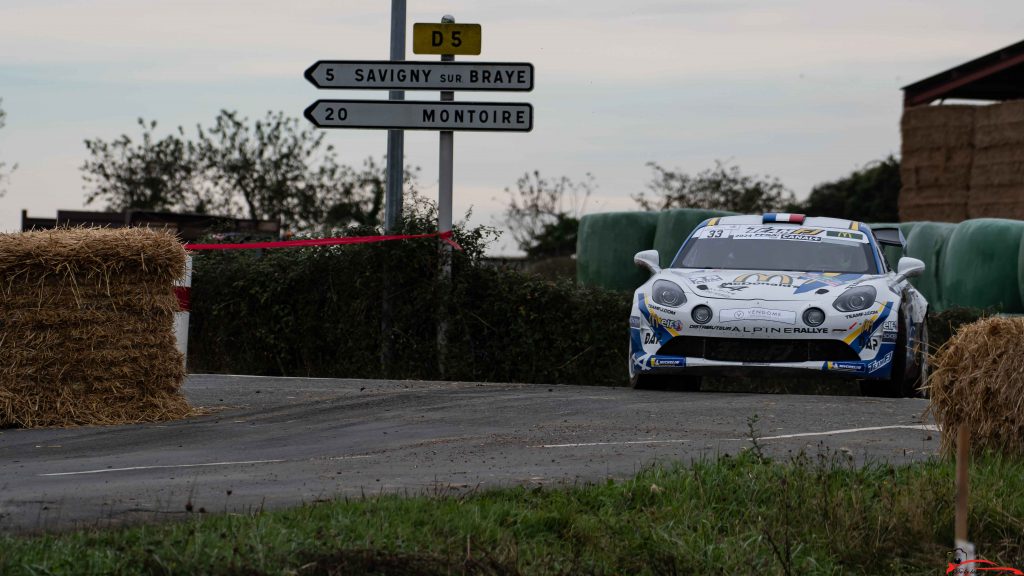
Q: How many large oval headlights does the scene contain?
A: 2